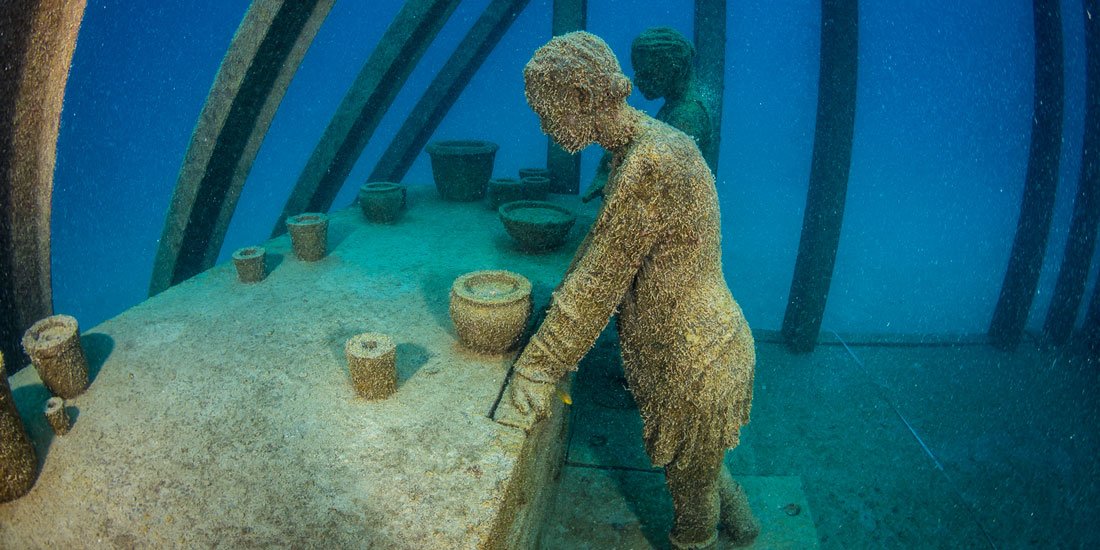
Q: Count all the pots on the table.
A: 13